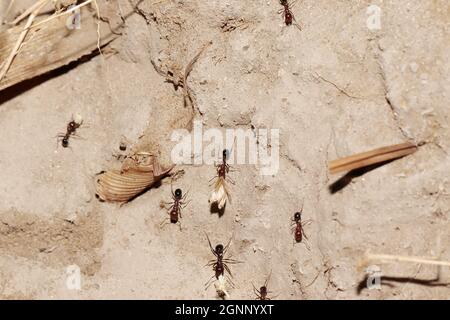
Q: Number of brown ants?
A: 7